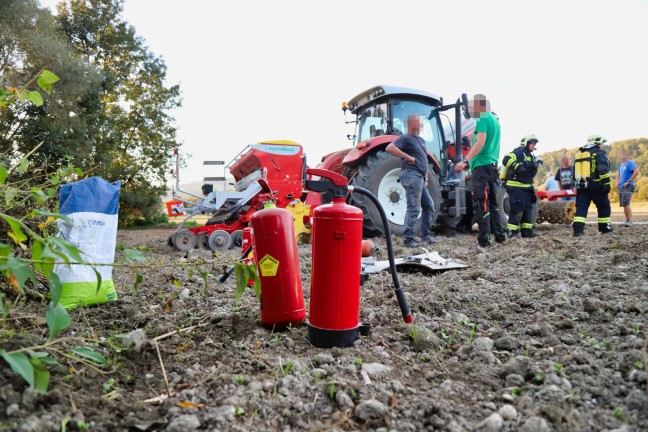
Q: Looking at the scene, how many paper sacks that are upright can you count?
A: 1